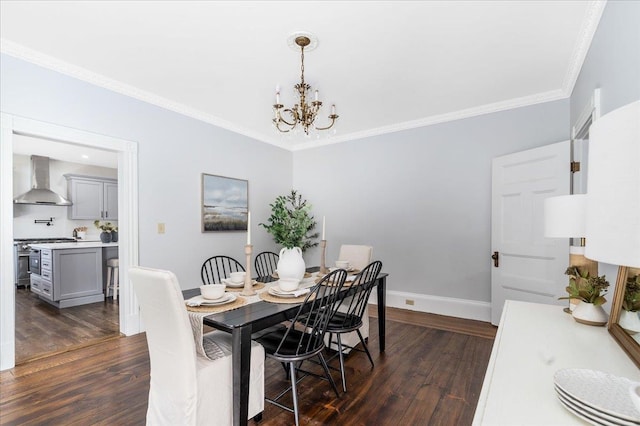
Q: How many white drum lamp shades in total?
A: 2